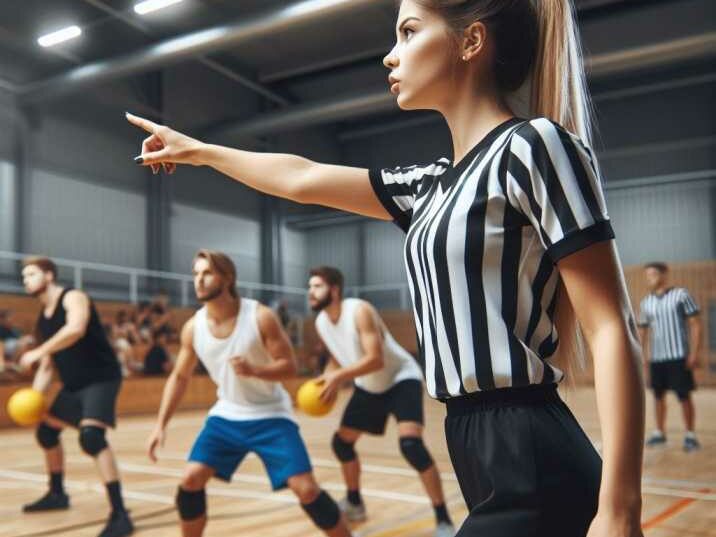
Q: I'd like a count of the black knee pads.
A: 6